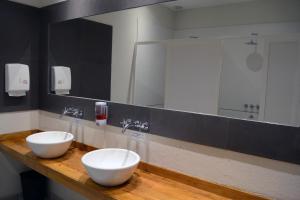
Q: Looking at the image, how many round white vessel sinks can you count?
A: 2